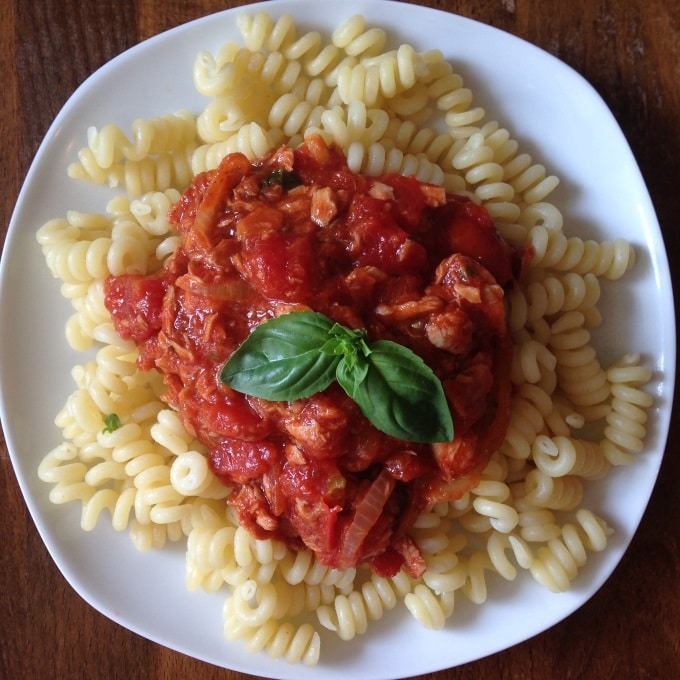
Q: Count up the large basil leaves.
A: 2